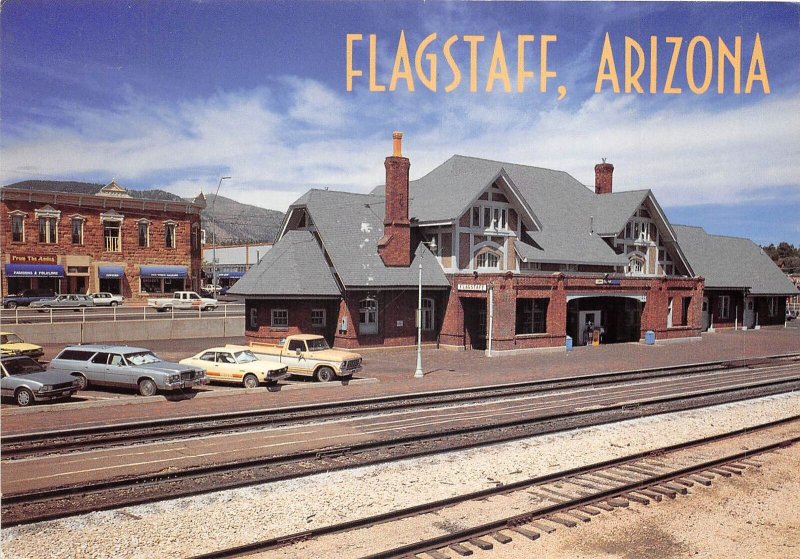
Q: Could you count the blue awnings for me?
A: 4